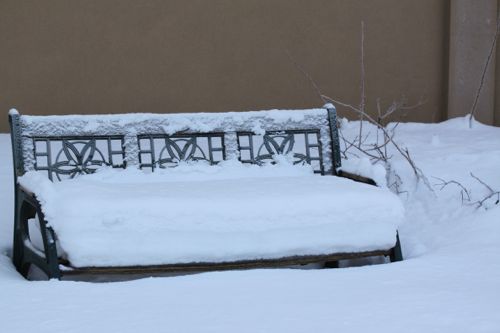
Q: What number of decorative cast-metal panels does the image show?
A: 3